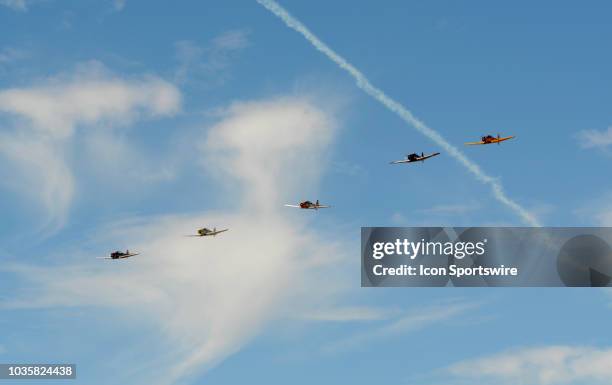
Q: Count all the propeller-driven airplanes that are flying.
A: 5